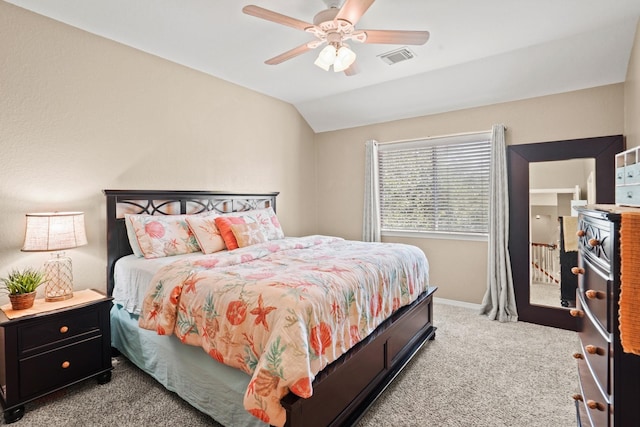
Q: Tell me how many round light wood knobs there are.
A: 11